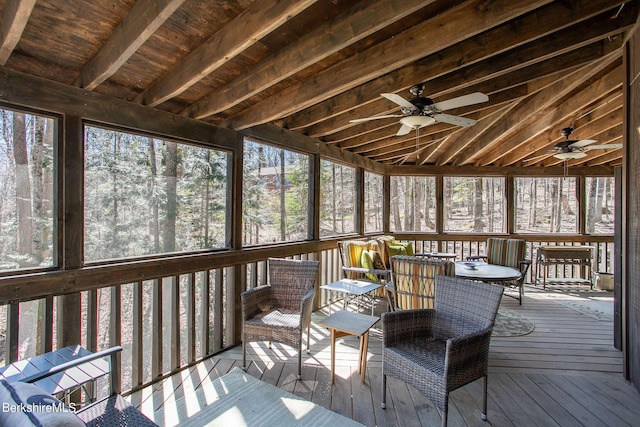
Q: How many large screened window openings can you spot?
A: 9